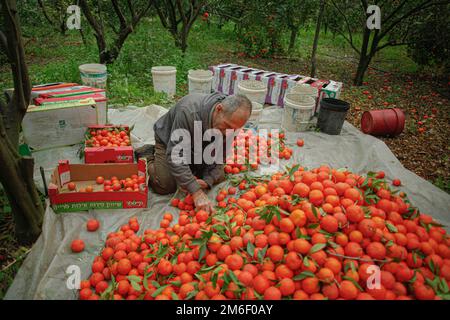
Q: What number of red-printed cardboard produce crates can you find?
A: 2